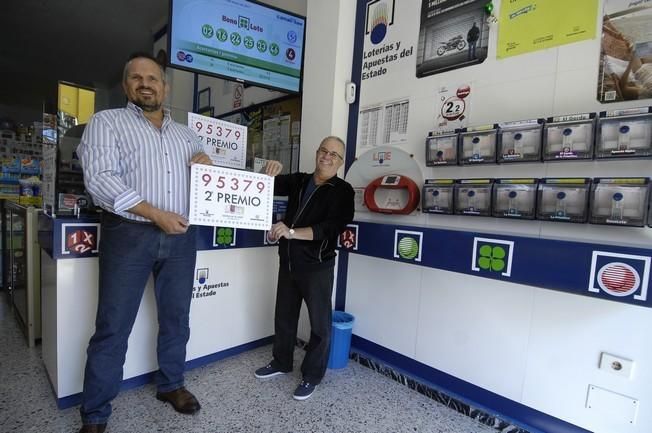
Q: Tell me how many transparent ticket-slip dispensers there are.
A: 10